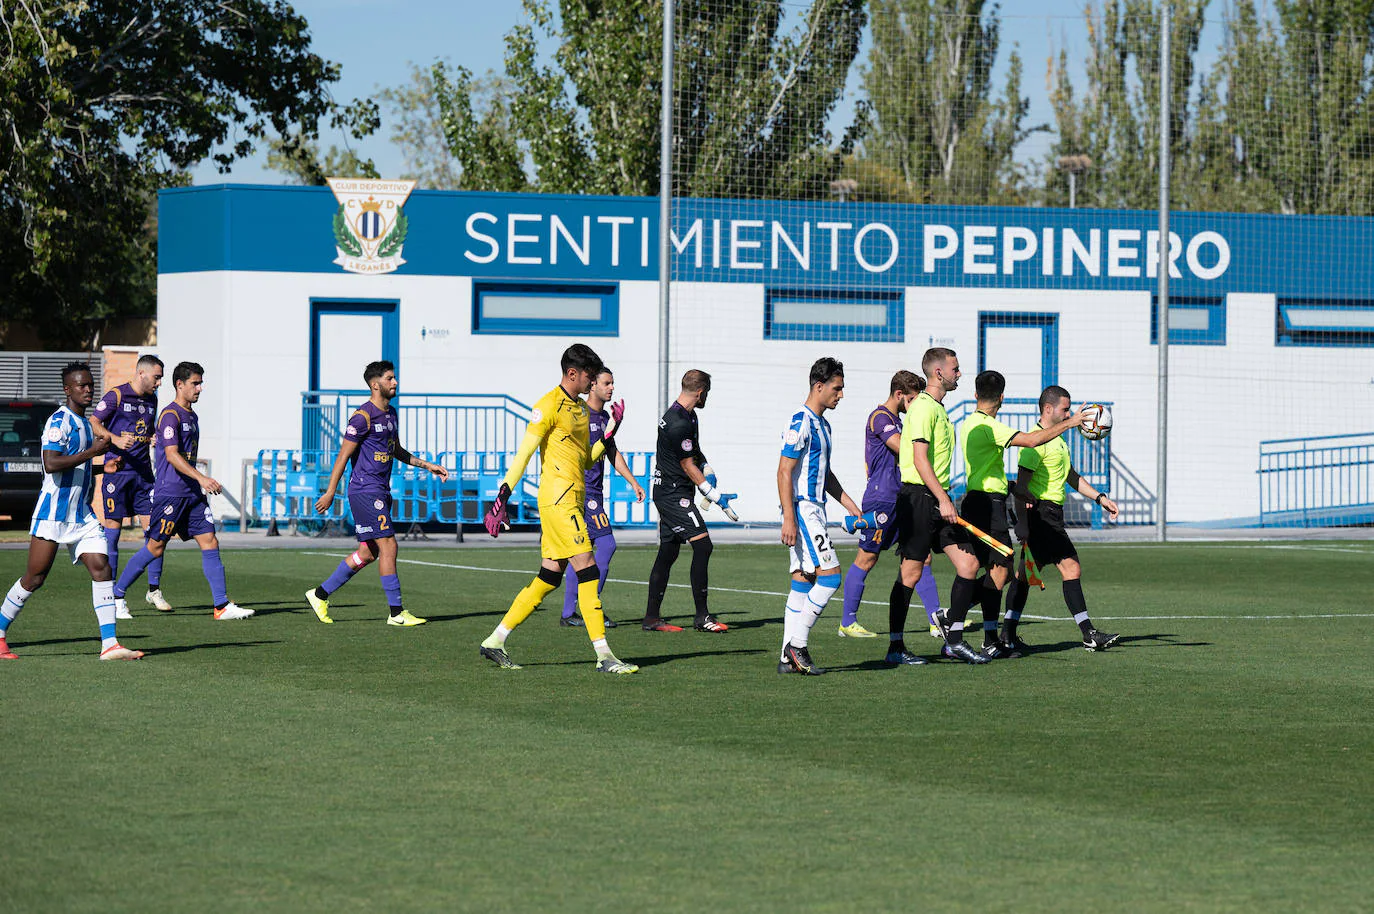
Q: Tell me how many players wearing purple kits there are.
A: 5